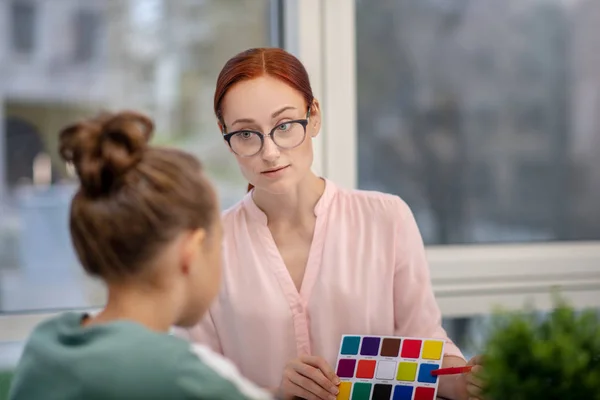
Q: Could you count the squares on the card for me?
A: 15